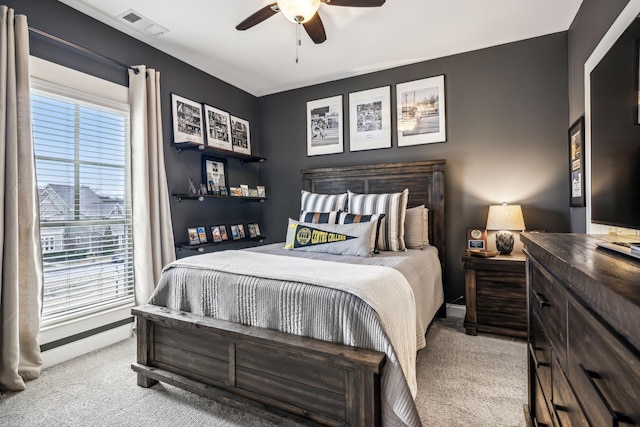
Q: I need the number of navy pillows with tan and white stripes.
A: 2